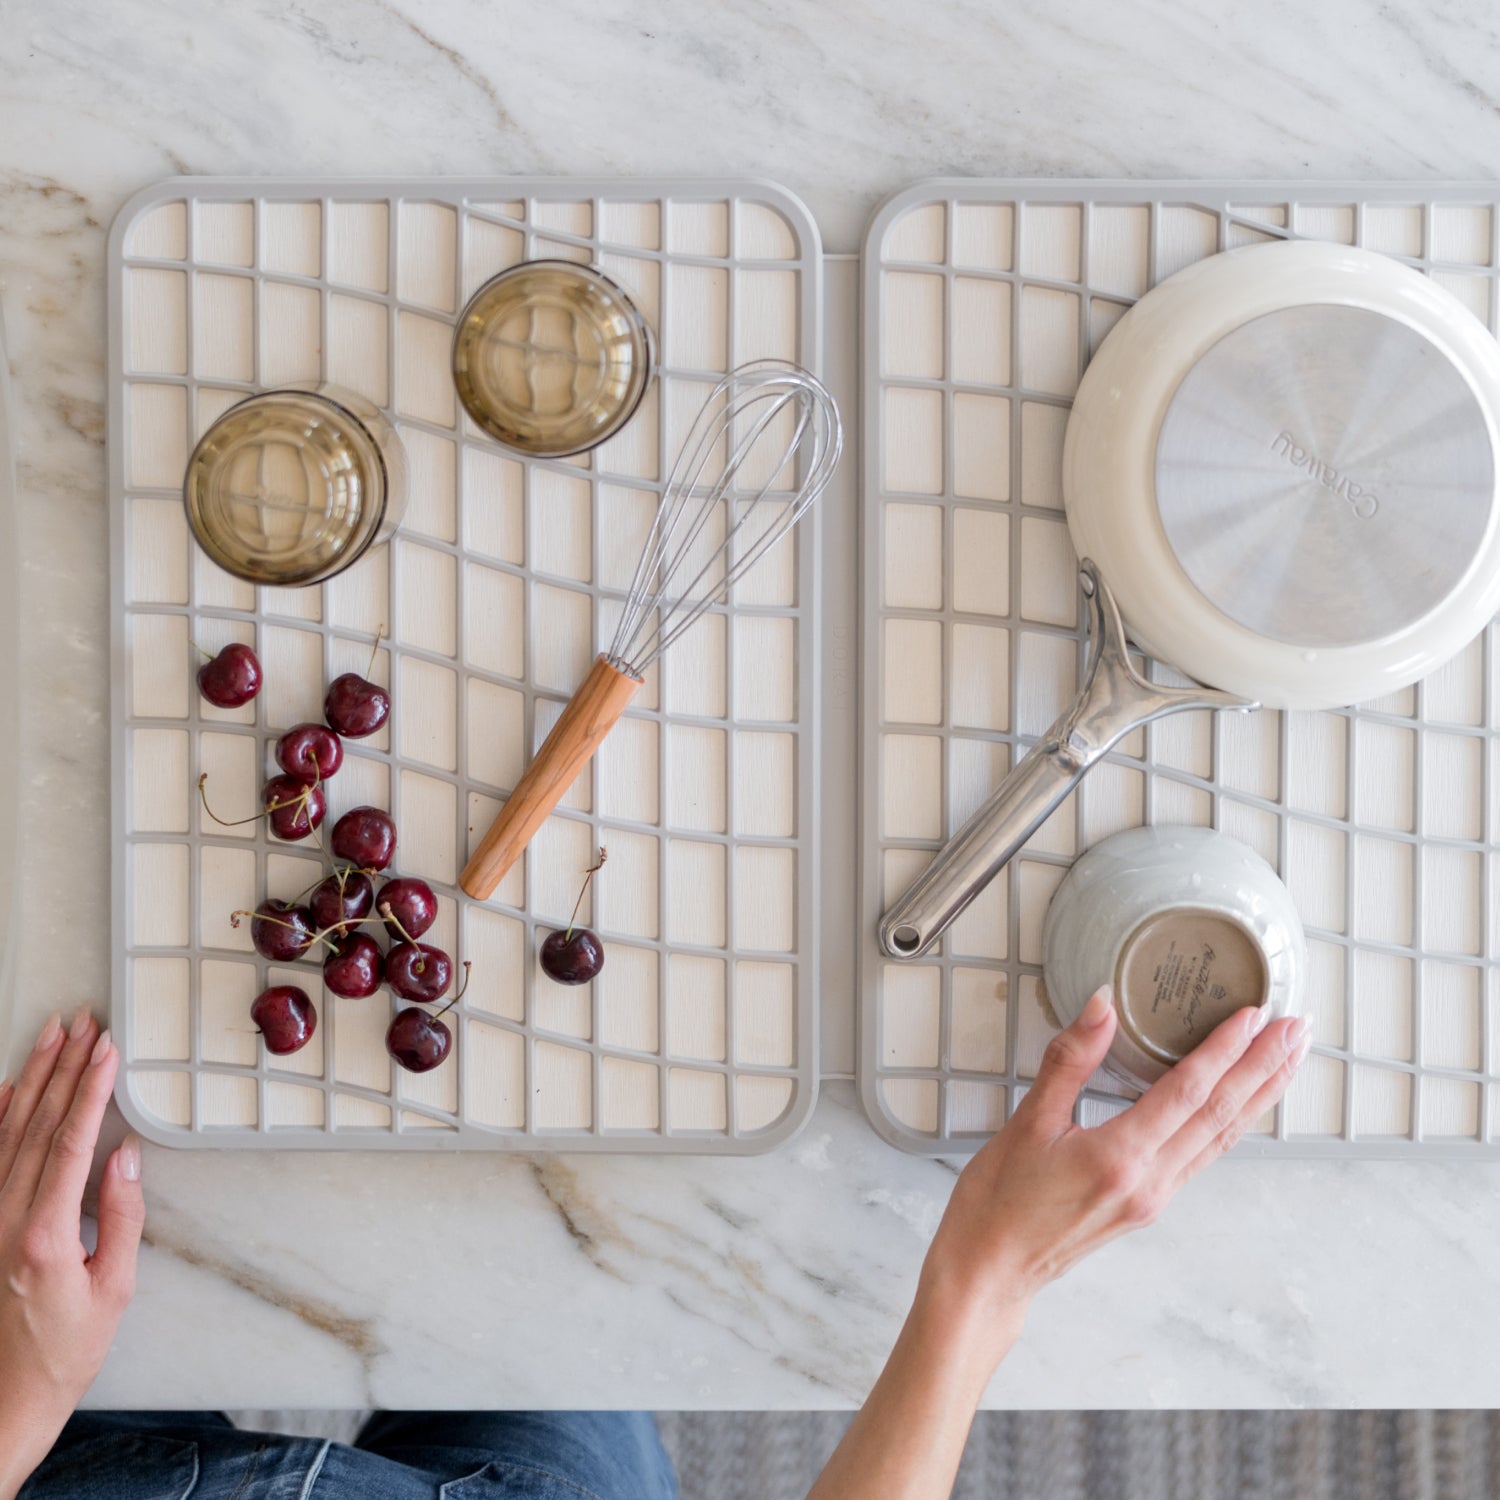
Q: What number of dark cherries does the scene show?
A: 13